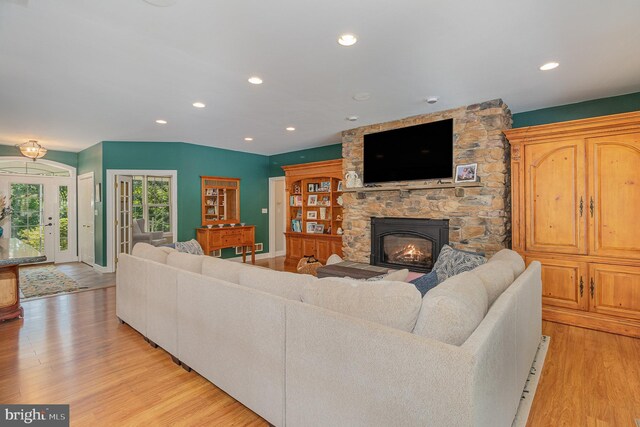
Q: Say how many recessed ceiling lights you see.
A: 7